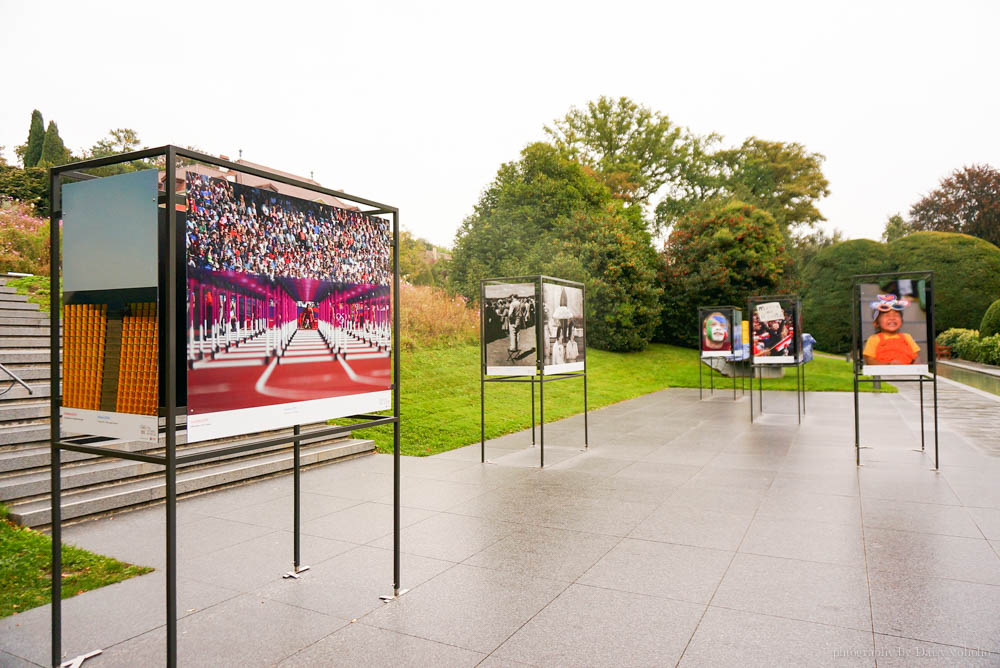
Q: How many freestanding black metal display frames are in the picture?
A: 5